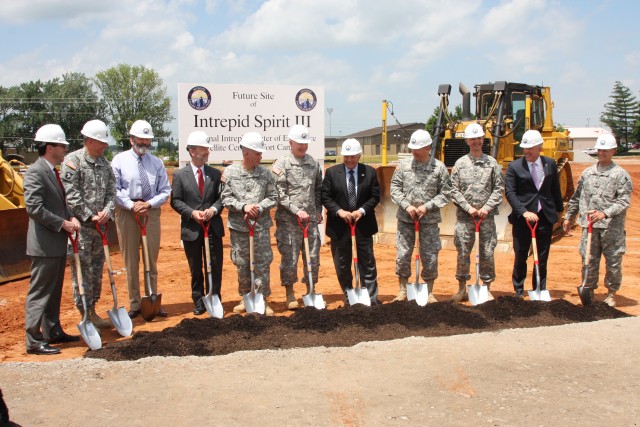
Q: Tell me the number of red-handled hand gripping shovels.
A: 11